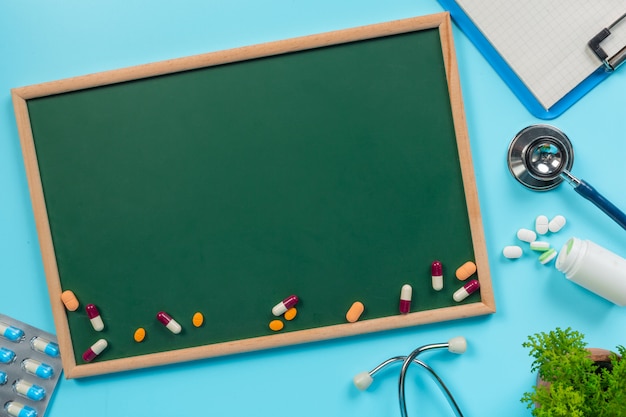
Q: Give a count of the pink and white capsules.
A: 7